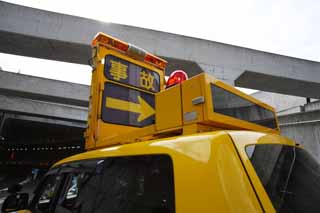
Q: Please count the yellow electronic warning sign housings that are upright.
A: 1